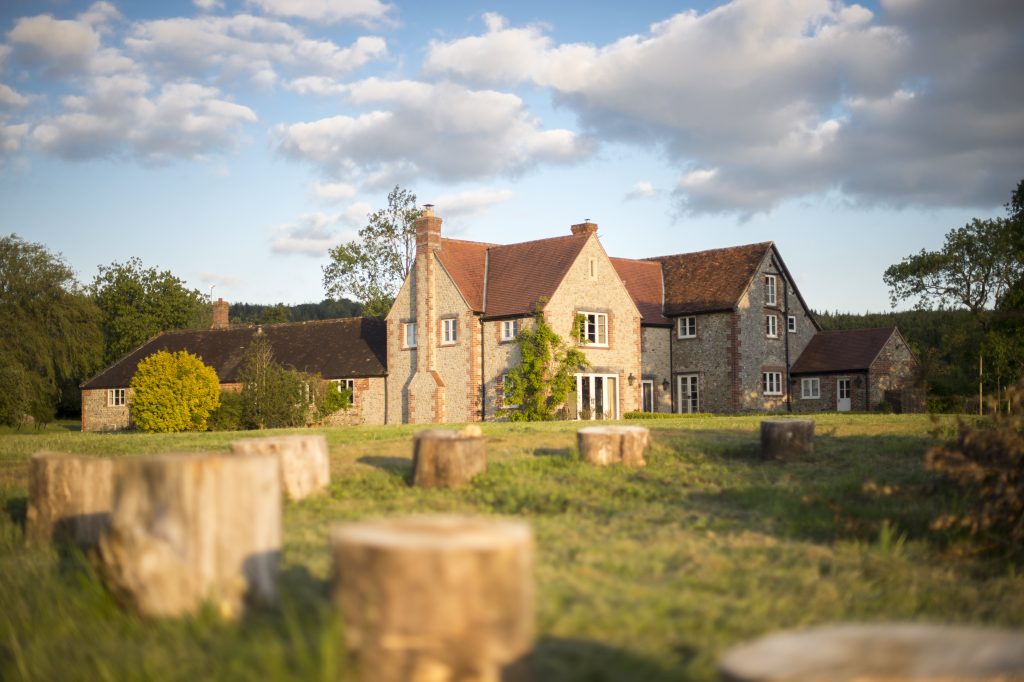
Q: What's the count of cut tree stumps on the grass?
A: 8